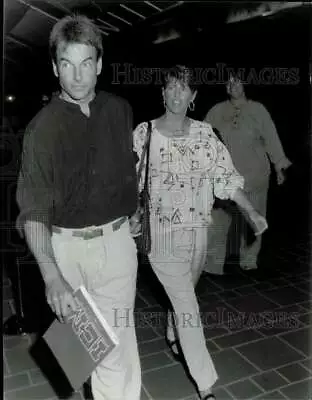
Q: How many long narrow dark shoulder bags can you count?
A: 1